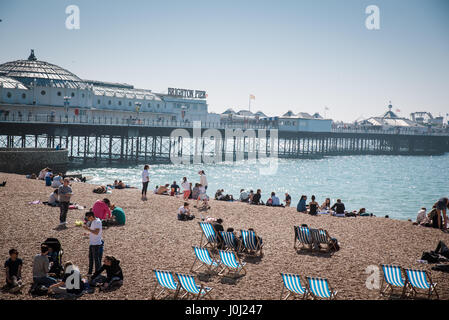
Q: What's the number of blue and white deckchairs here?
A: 13